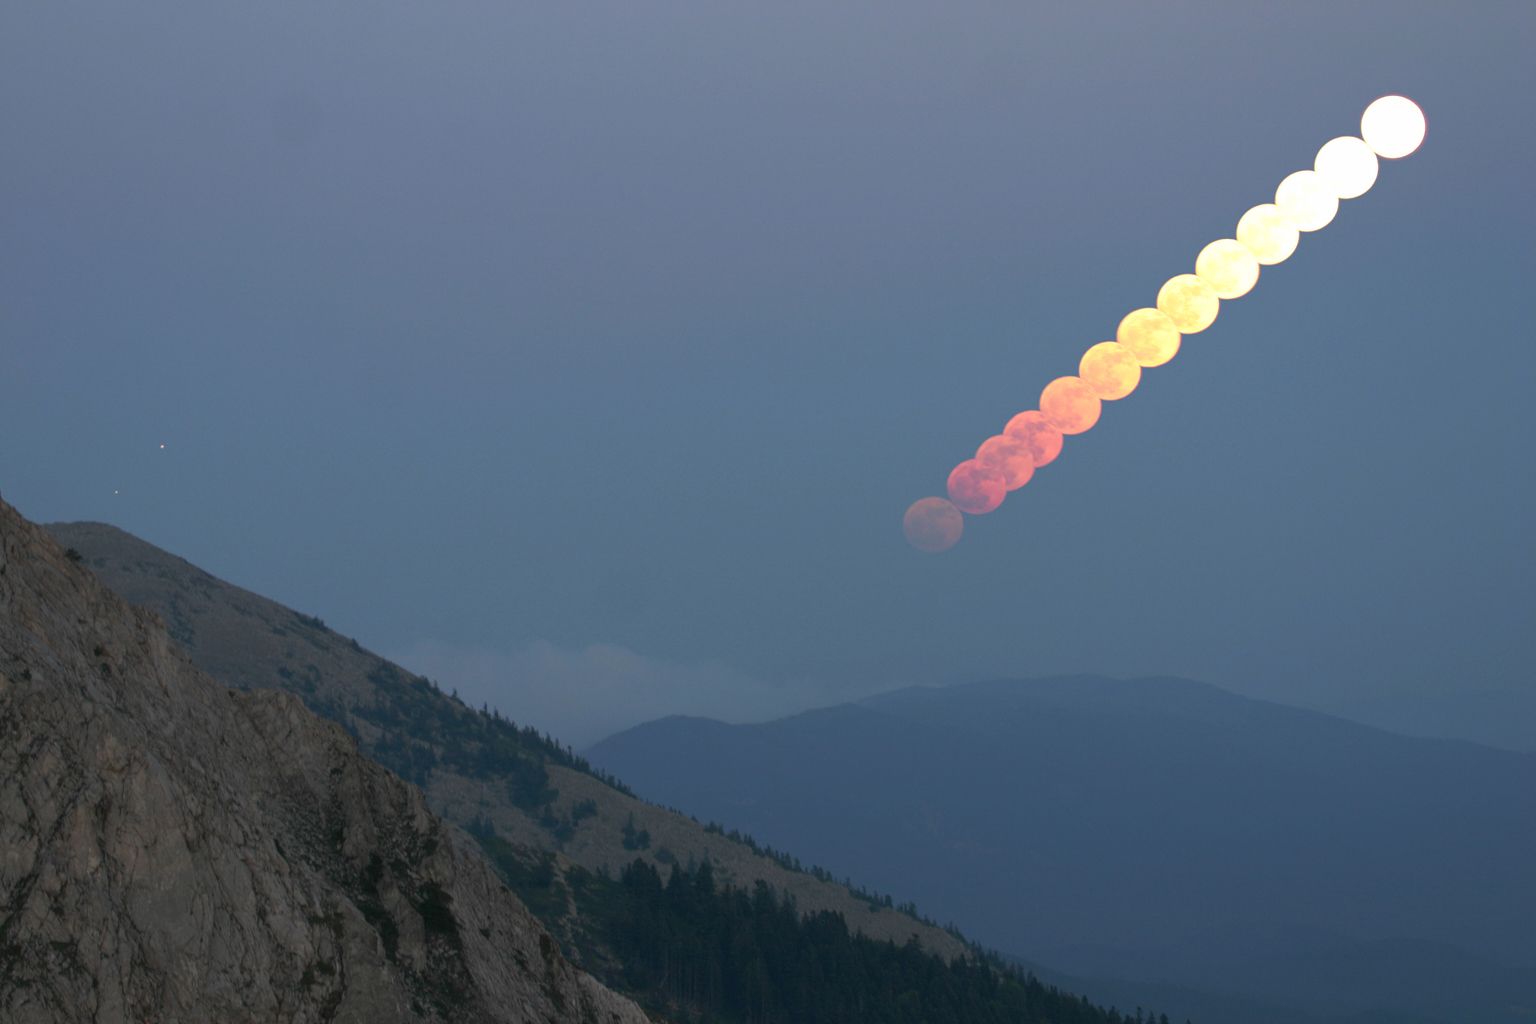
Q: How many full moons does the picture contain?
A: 13